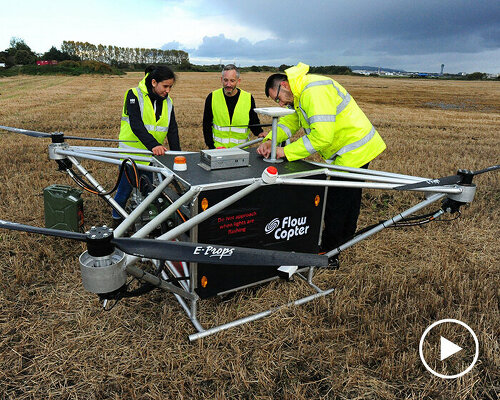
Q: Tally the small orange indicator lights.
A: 3